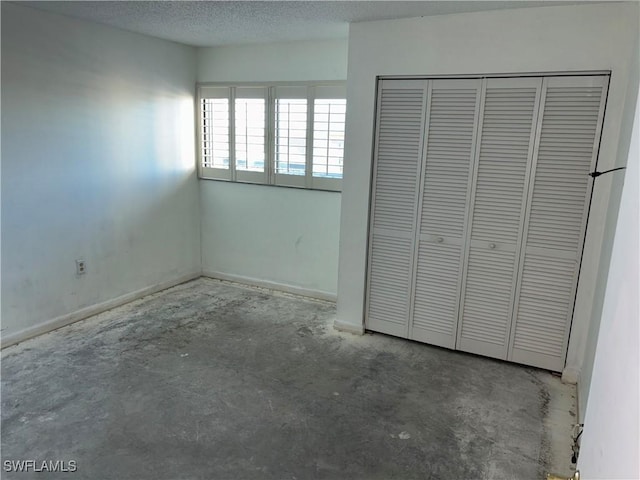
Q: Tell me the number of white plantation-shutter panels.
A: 4